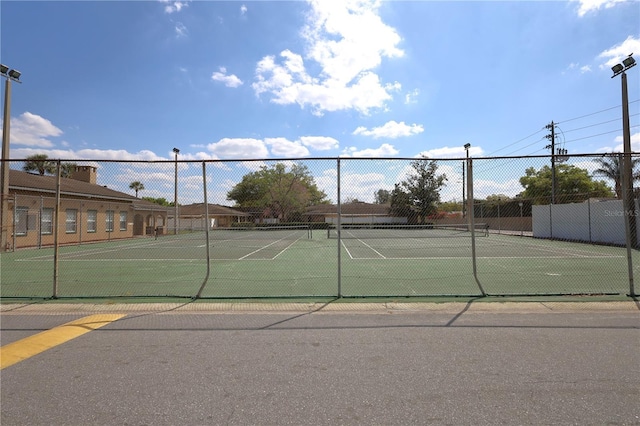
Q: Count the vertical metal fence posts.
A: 5